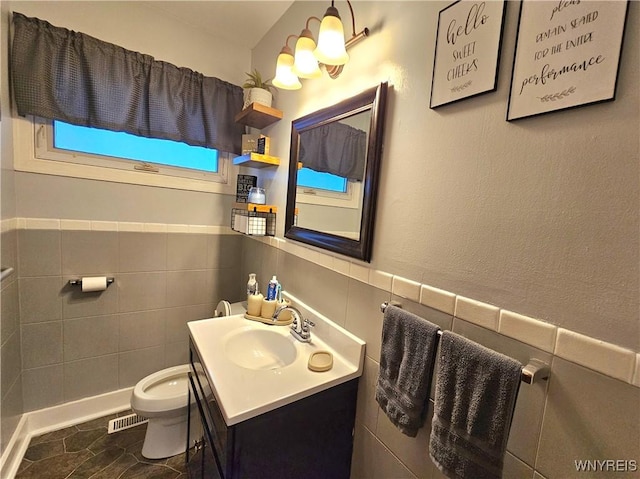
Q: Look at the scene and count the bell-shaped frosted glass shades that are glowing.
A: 3